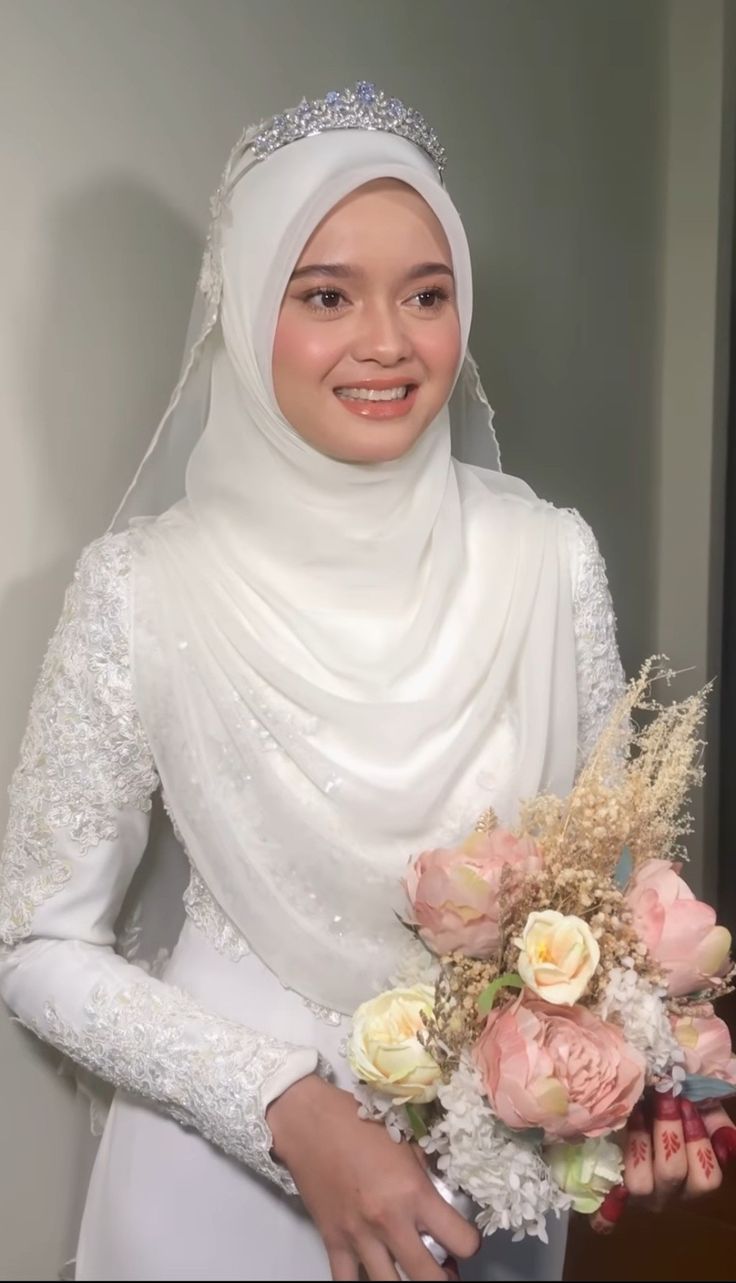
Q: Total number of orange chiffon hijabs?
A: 0